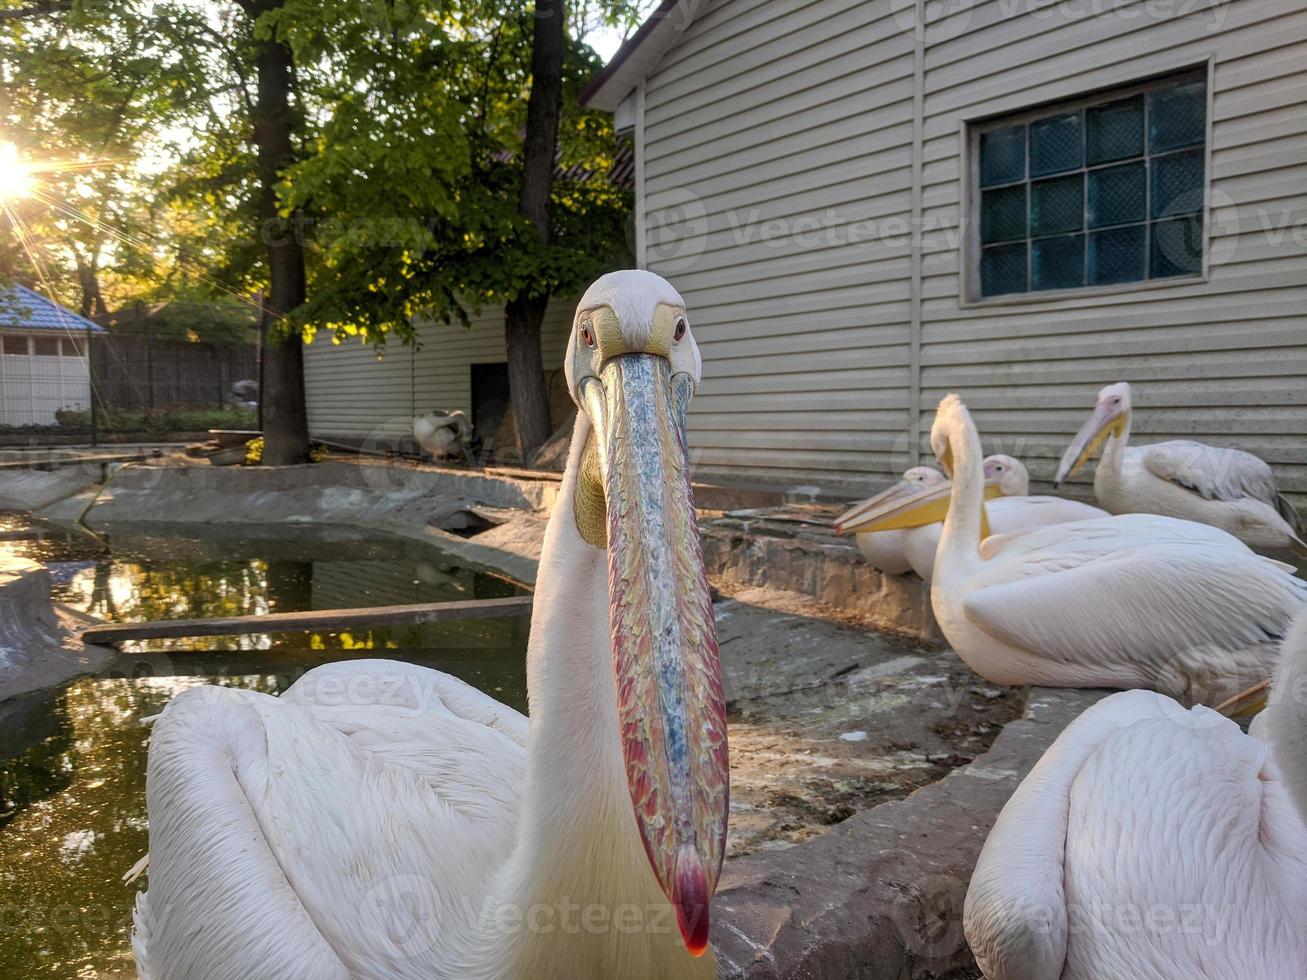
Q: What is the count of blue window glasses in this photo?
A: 12